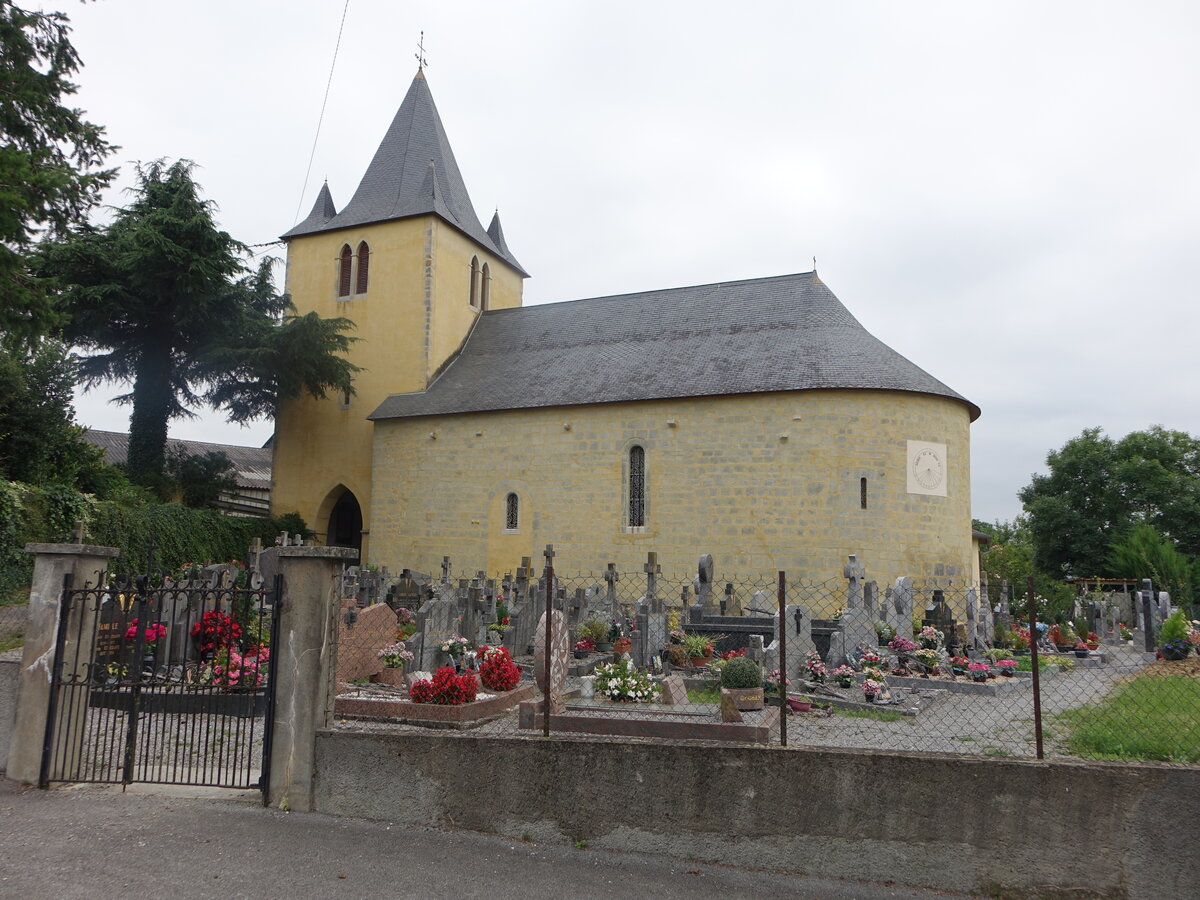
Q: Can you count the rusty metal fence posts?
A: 3